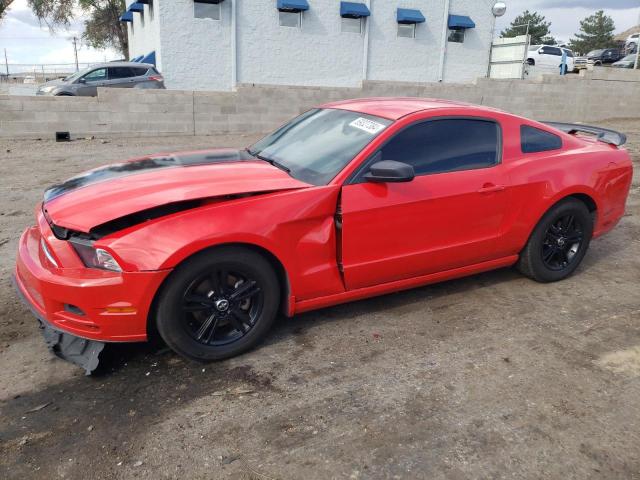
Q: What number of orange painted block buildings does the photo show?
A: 0